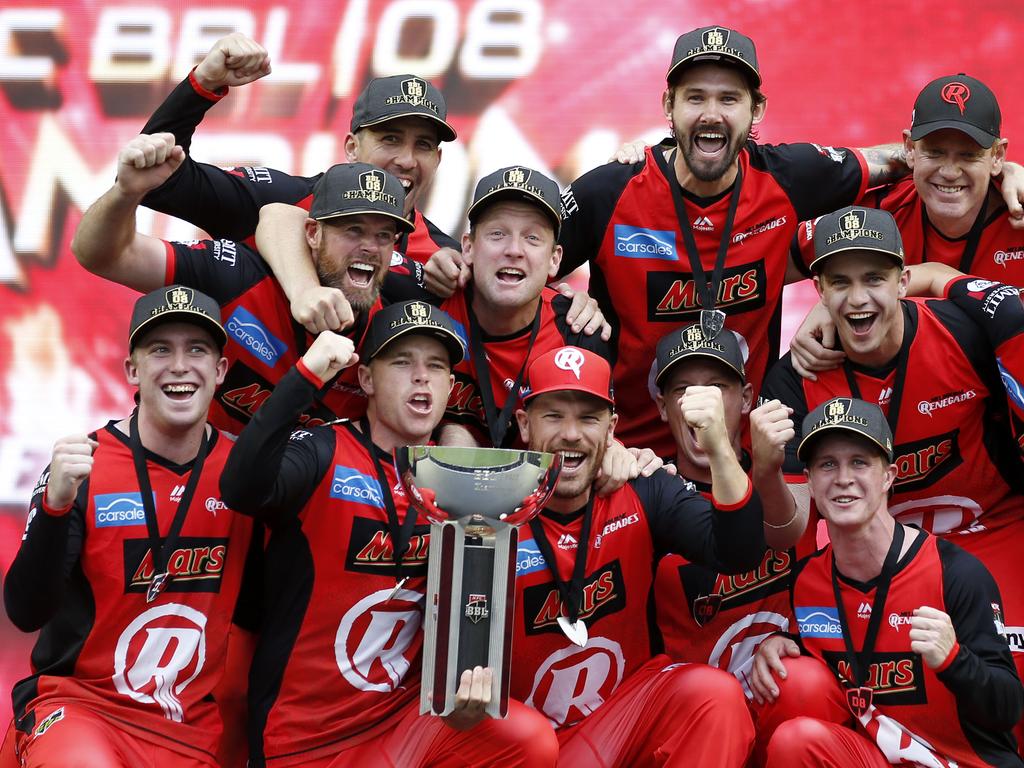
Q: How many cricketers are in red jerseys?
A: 11